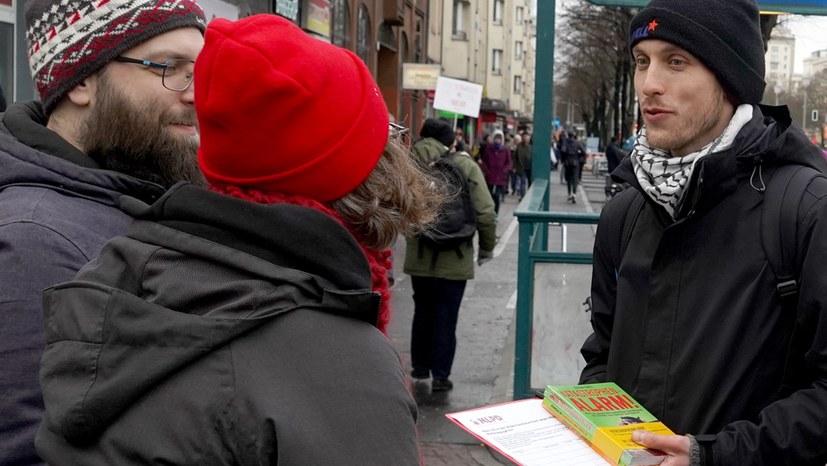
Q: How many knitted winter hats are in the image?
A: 4